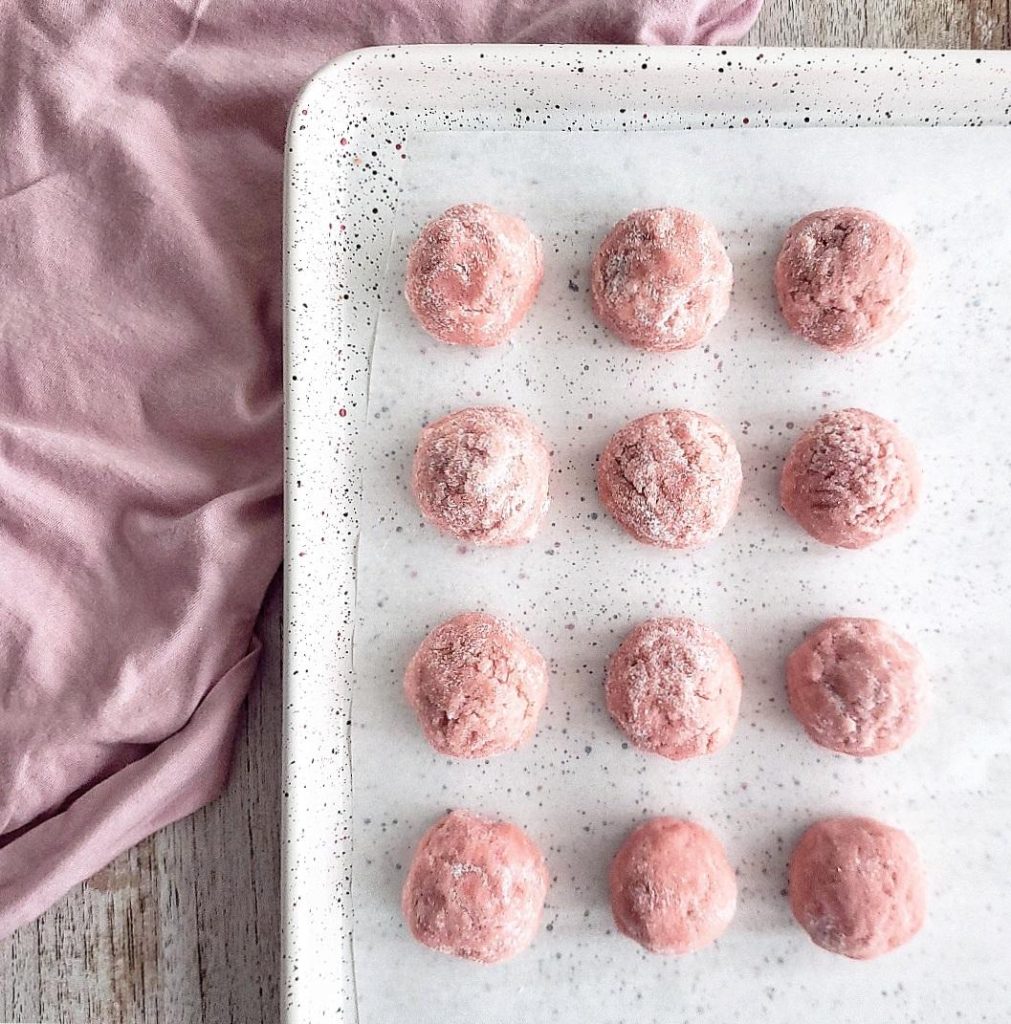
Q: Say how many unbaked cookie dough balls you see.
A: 12